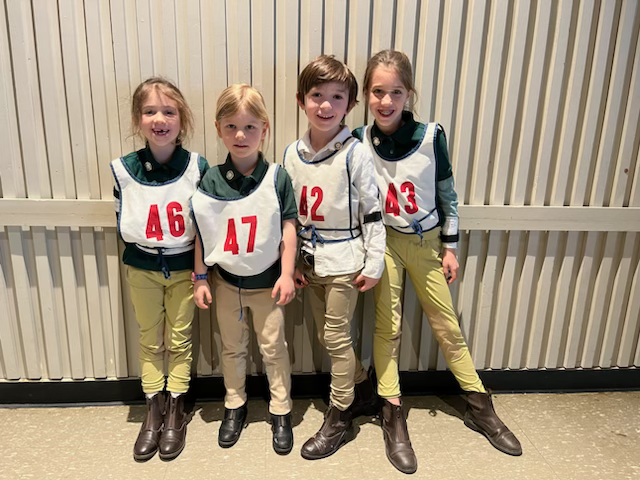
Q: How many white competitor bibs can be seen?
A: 4